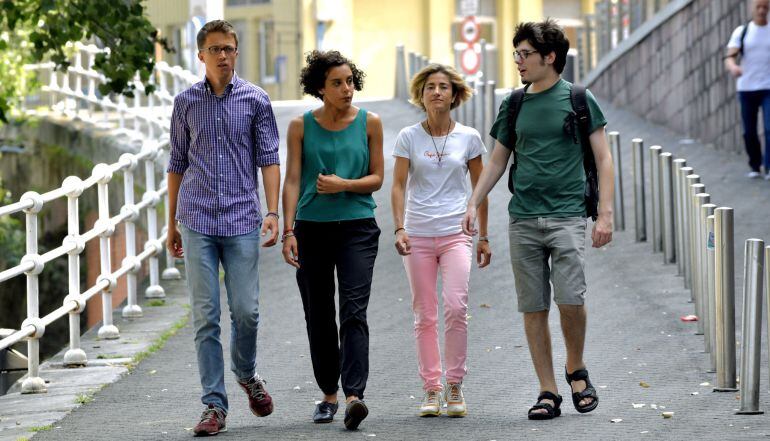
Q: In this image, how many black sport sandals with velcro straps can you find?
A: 2